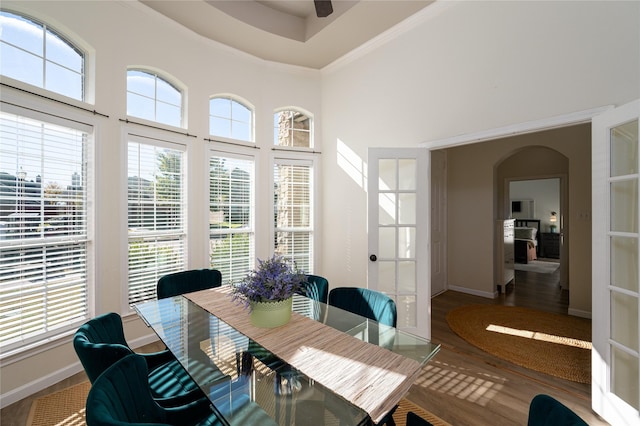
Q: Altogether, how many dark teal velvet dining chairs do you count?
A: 6